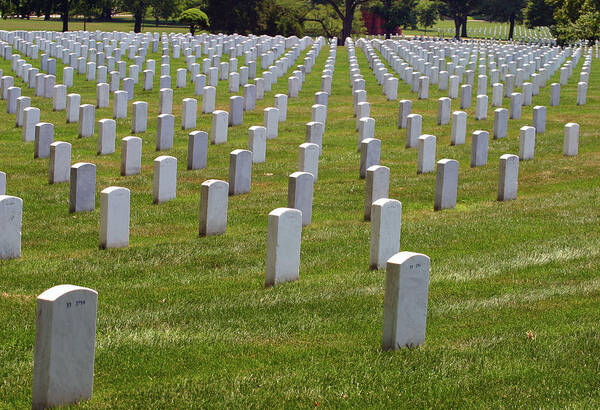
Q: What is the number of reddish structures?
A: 1